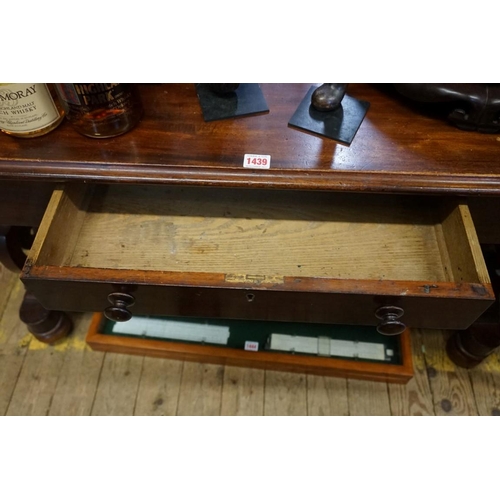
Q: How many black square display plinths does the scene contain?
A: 2